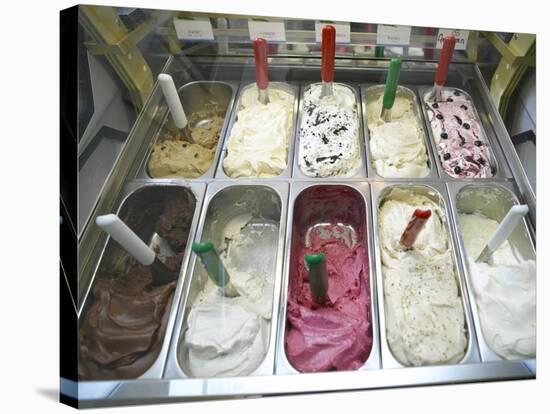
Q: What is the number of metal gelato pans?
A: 10